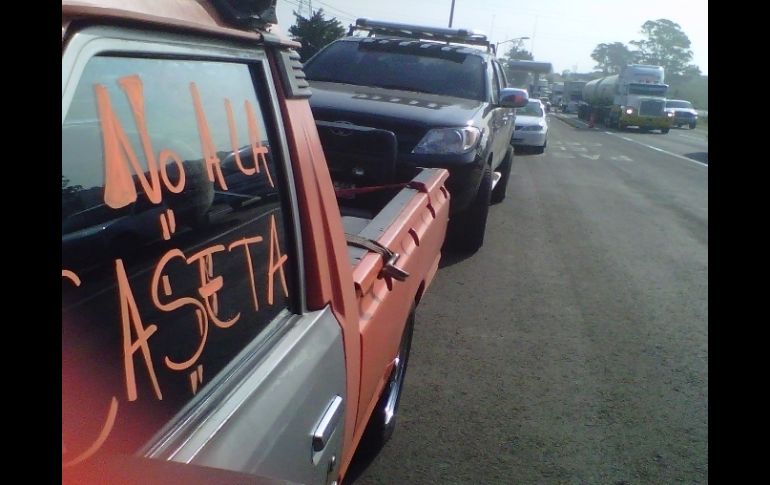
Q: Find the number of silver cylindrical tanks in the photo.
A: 1